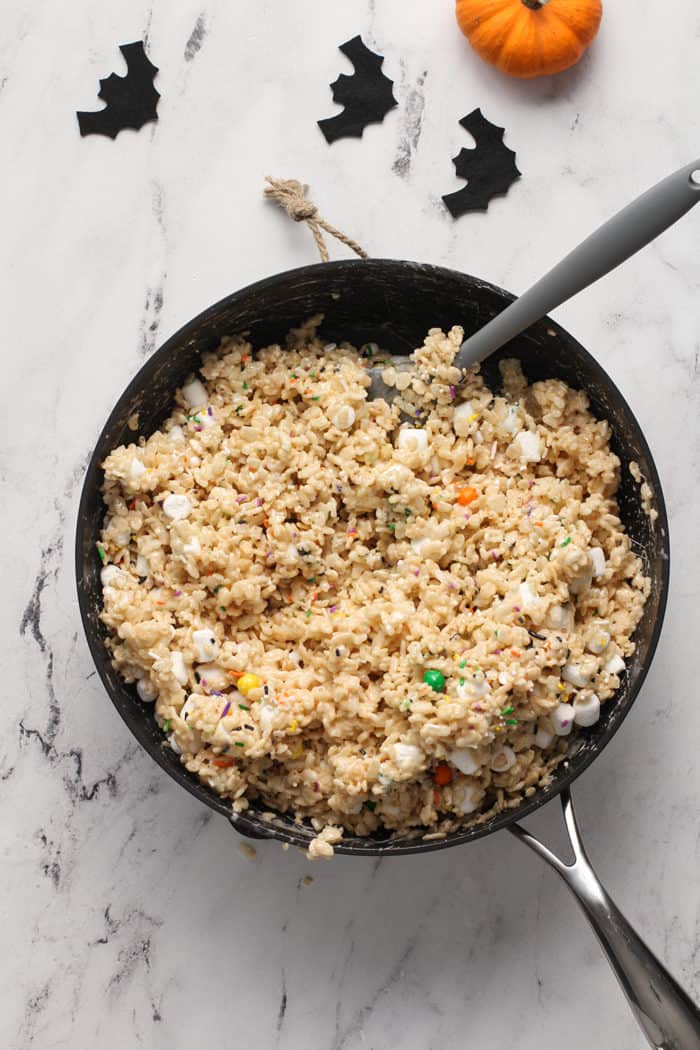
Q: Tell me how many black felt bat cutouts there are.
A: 3